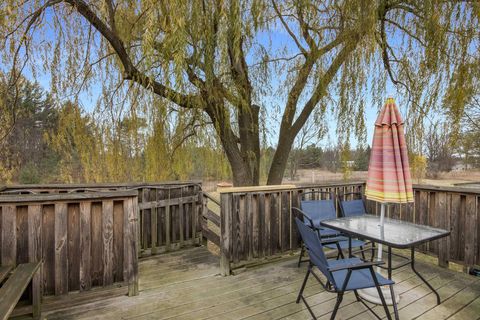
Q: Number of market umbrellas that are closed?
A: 1